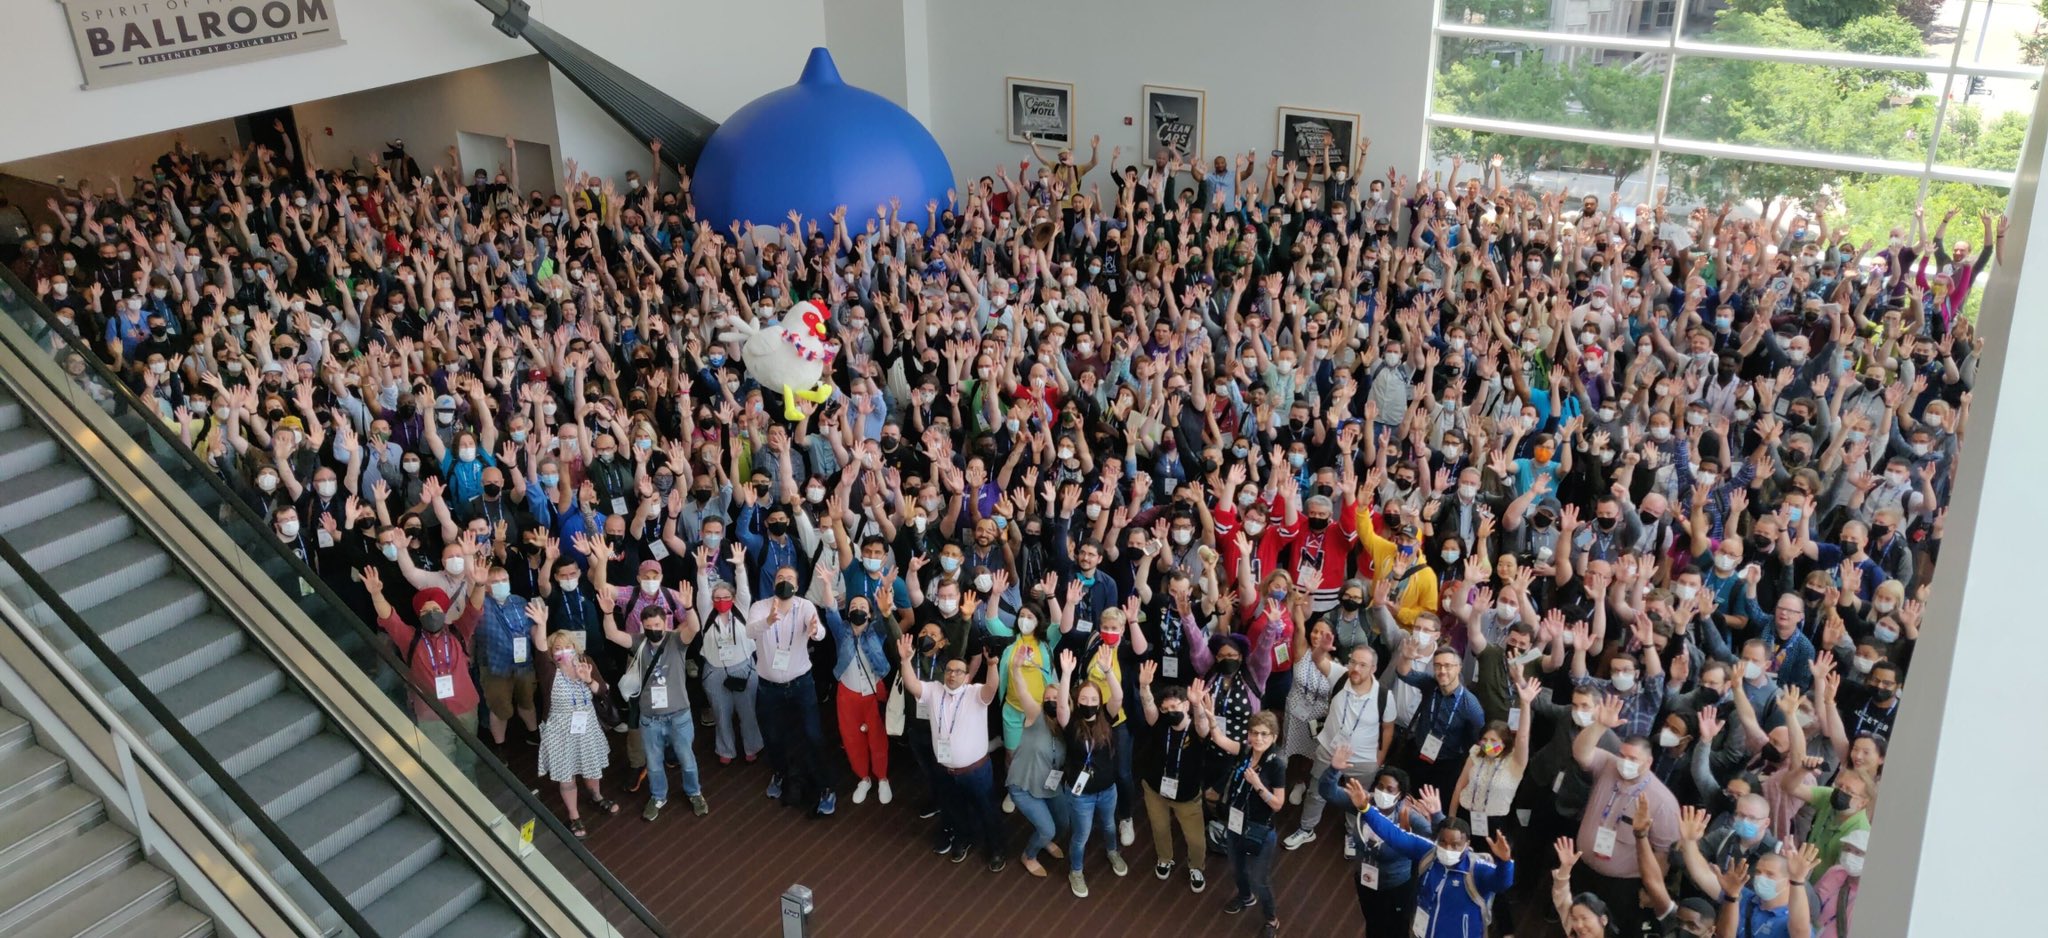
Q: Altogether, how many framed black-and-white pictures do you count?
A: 3